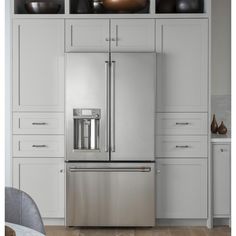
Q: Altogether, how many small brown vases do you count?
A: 2